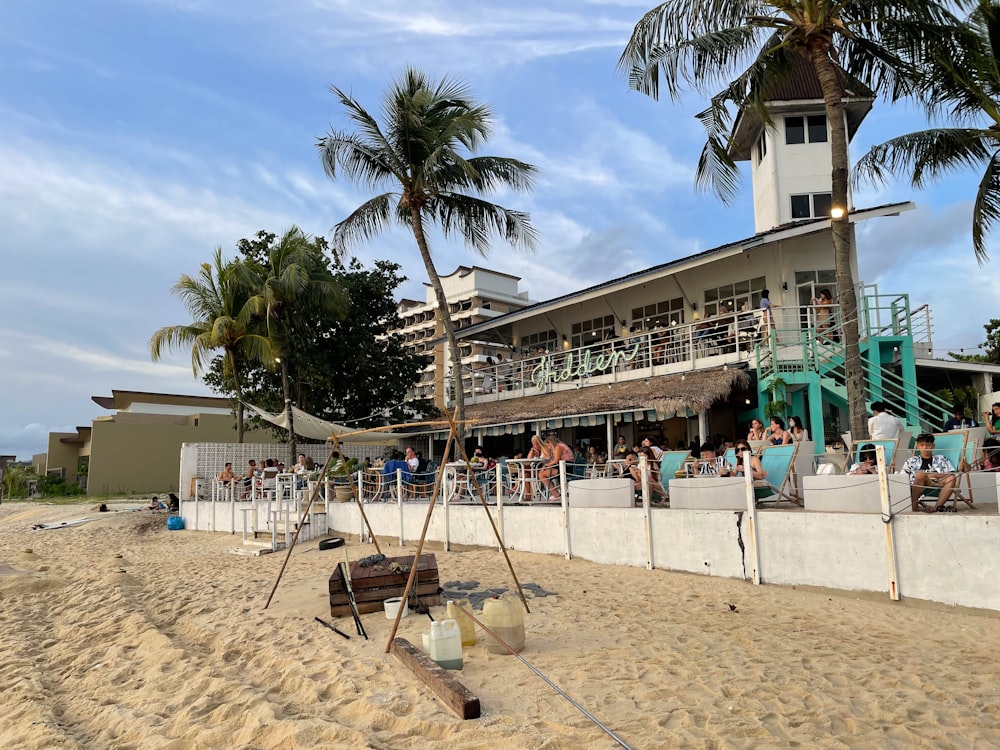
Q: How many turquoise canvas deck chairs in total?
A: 6